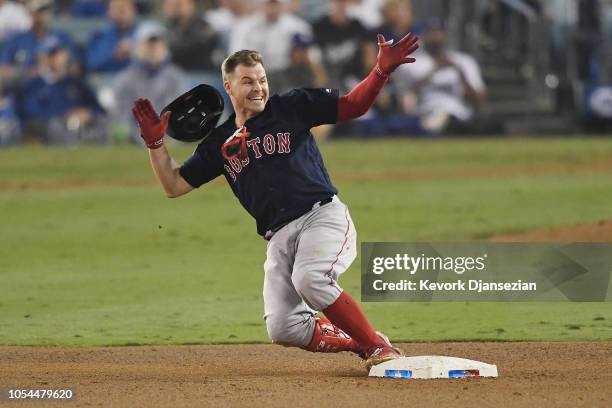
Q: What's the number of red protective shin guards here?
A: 1